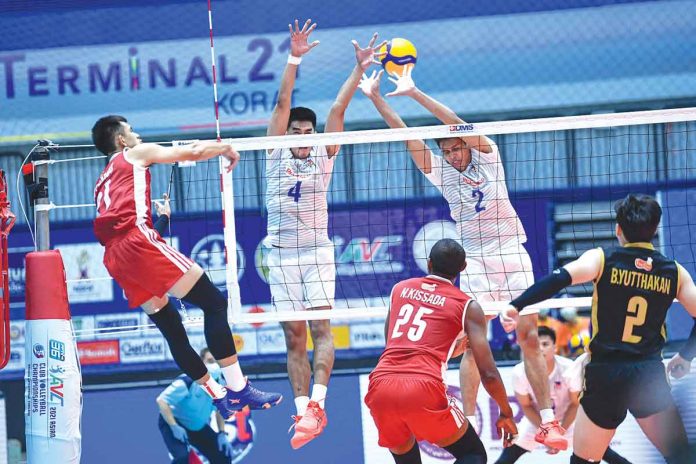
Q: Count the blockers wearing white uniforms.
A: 2